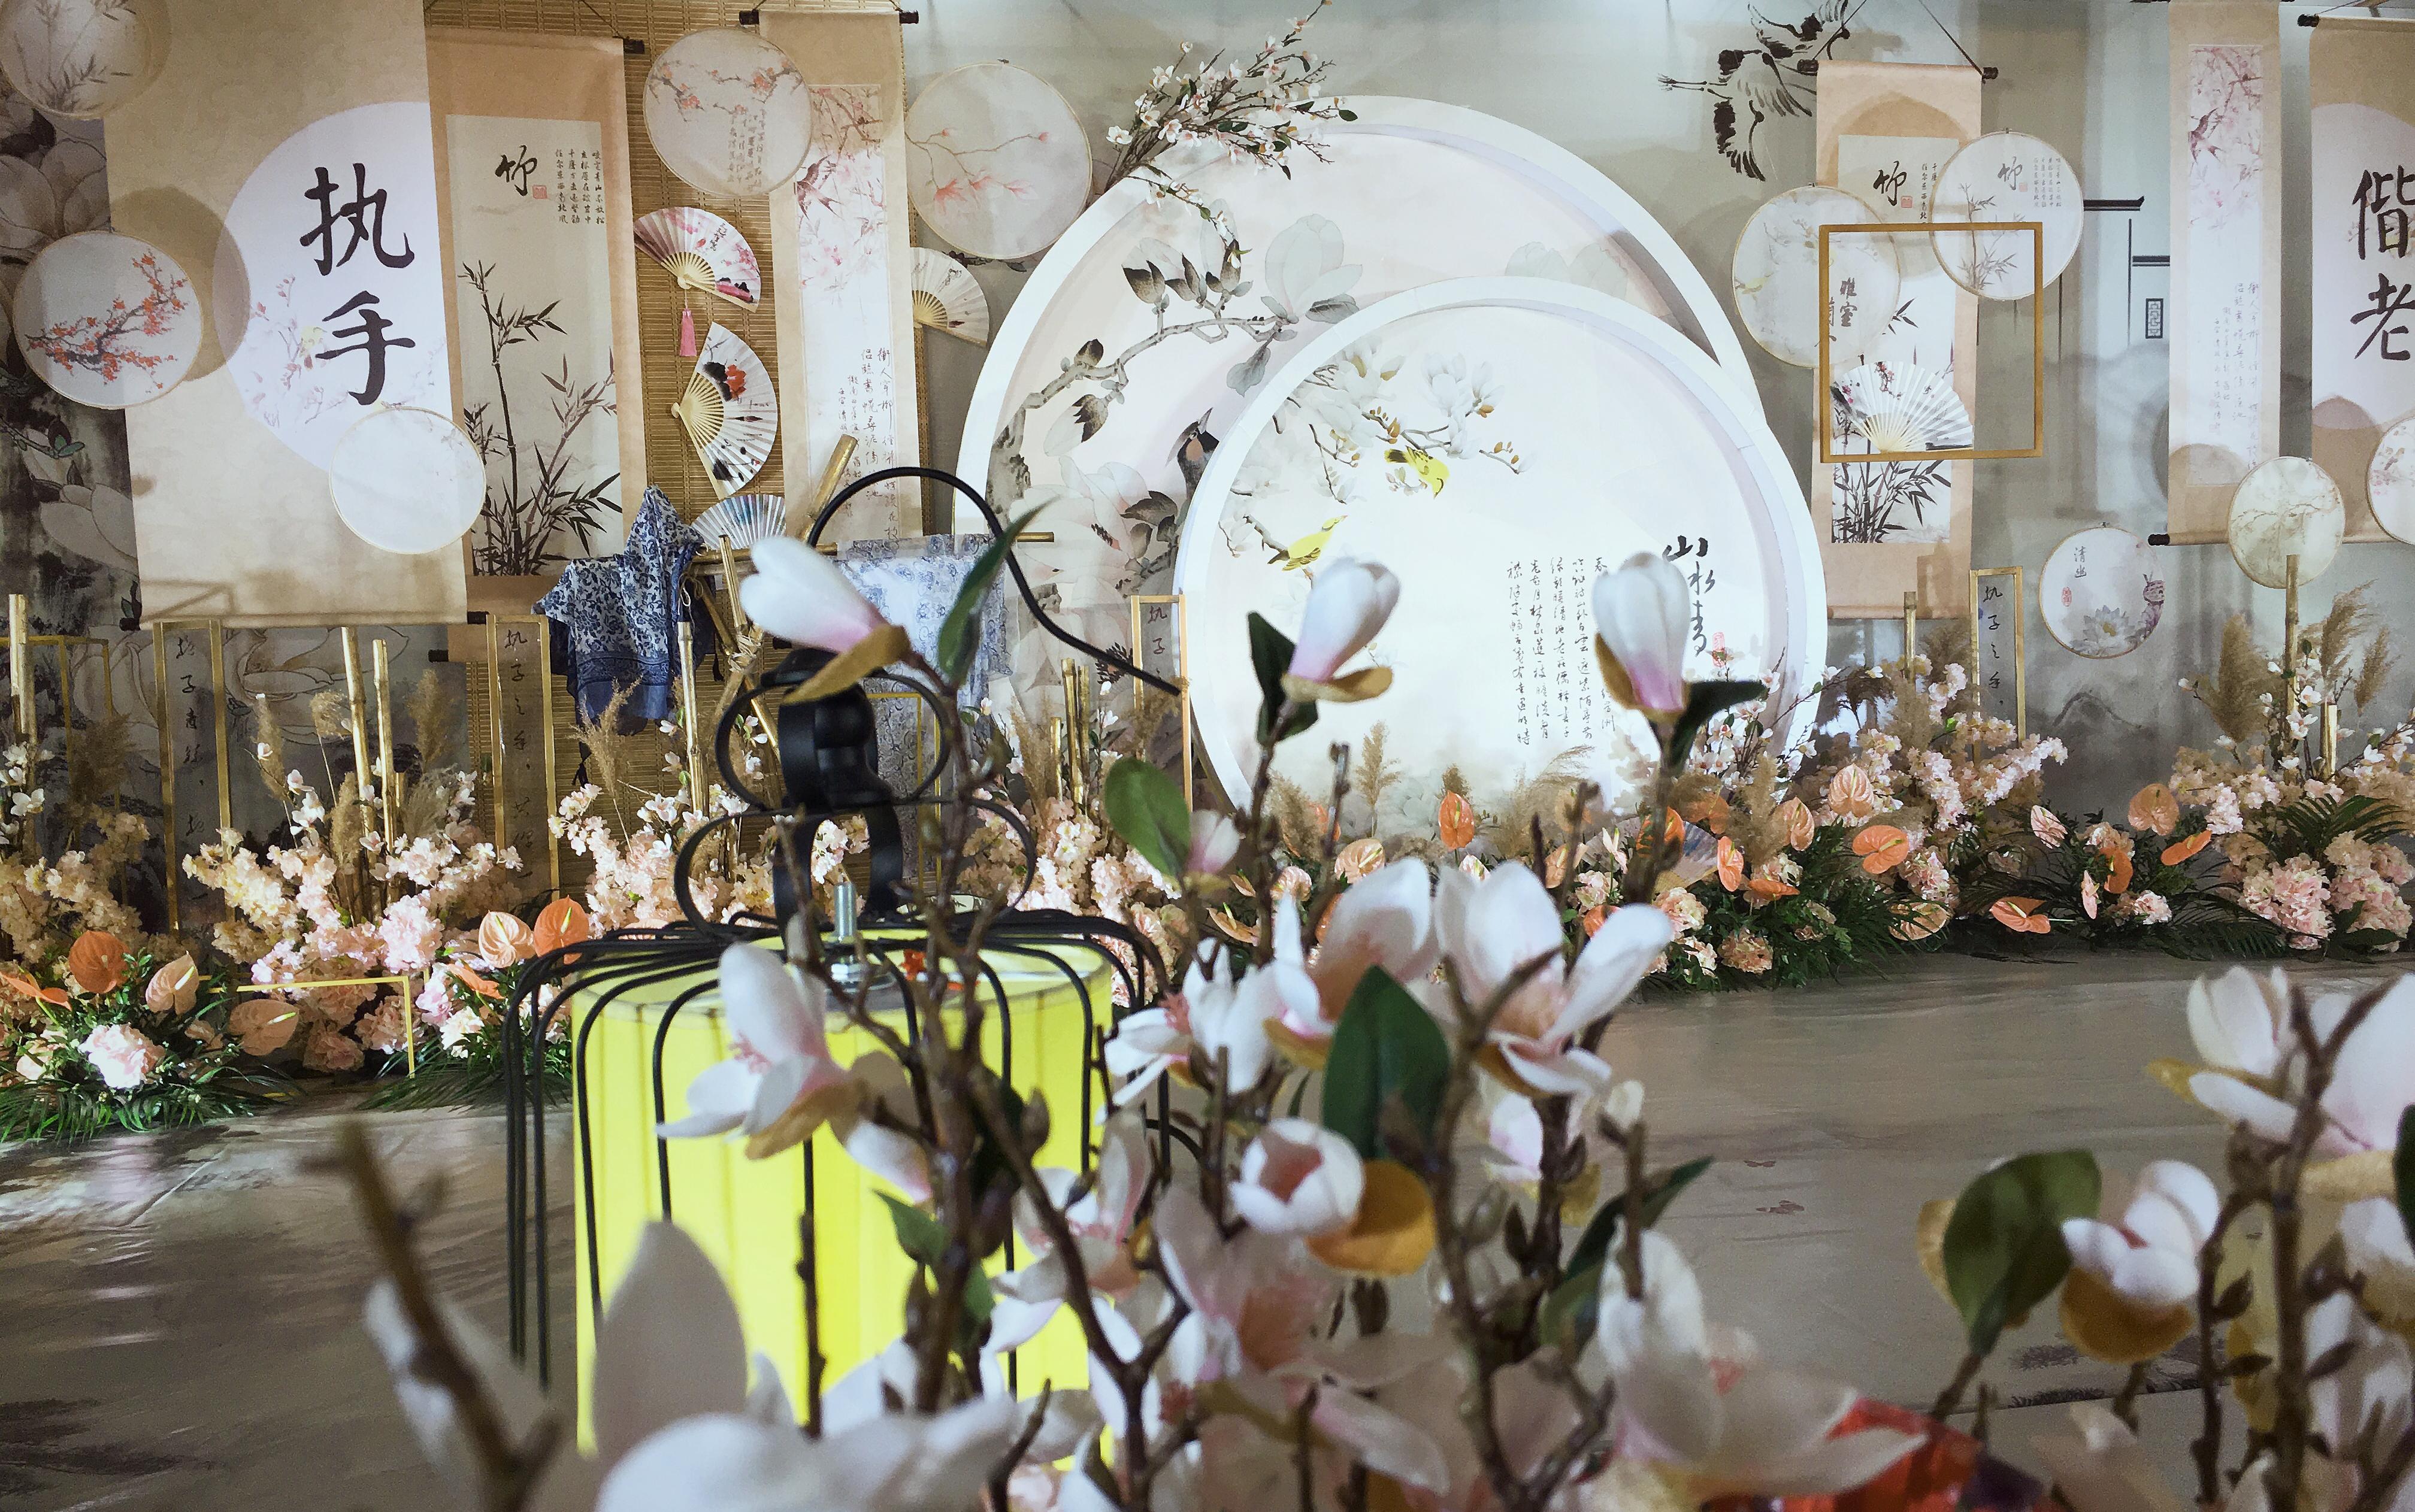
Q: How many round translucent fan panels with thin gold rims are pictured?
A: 10